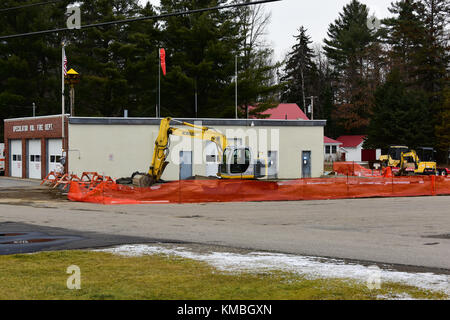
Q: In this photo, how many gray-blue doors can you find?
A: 3